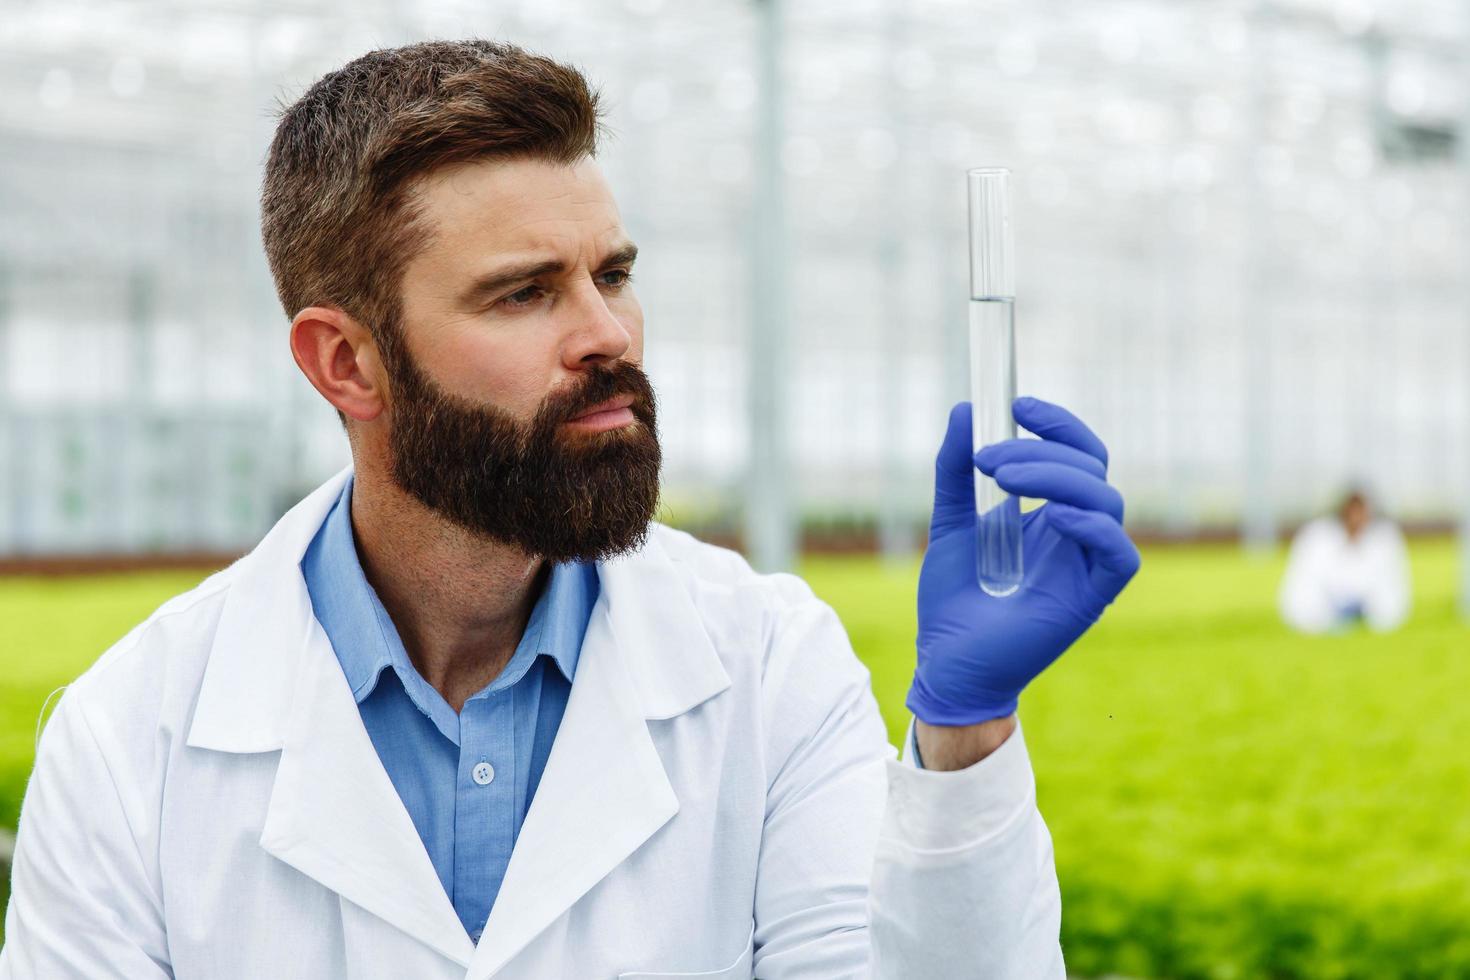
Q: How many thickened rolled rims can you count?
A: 1